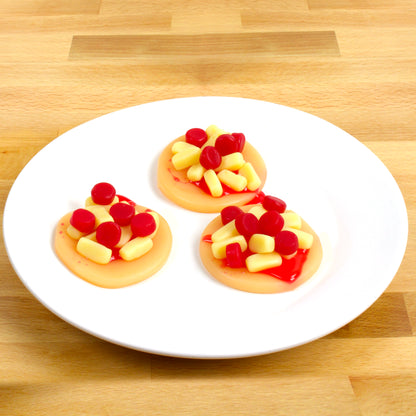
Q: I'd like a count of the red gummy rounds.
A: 15